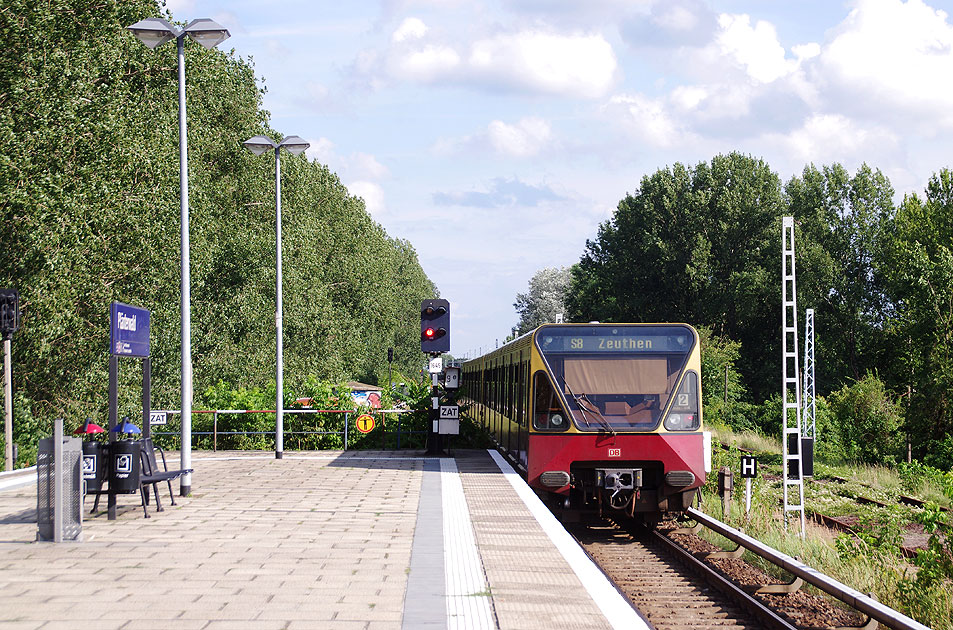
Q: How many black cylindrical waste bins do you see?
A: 2